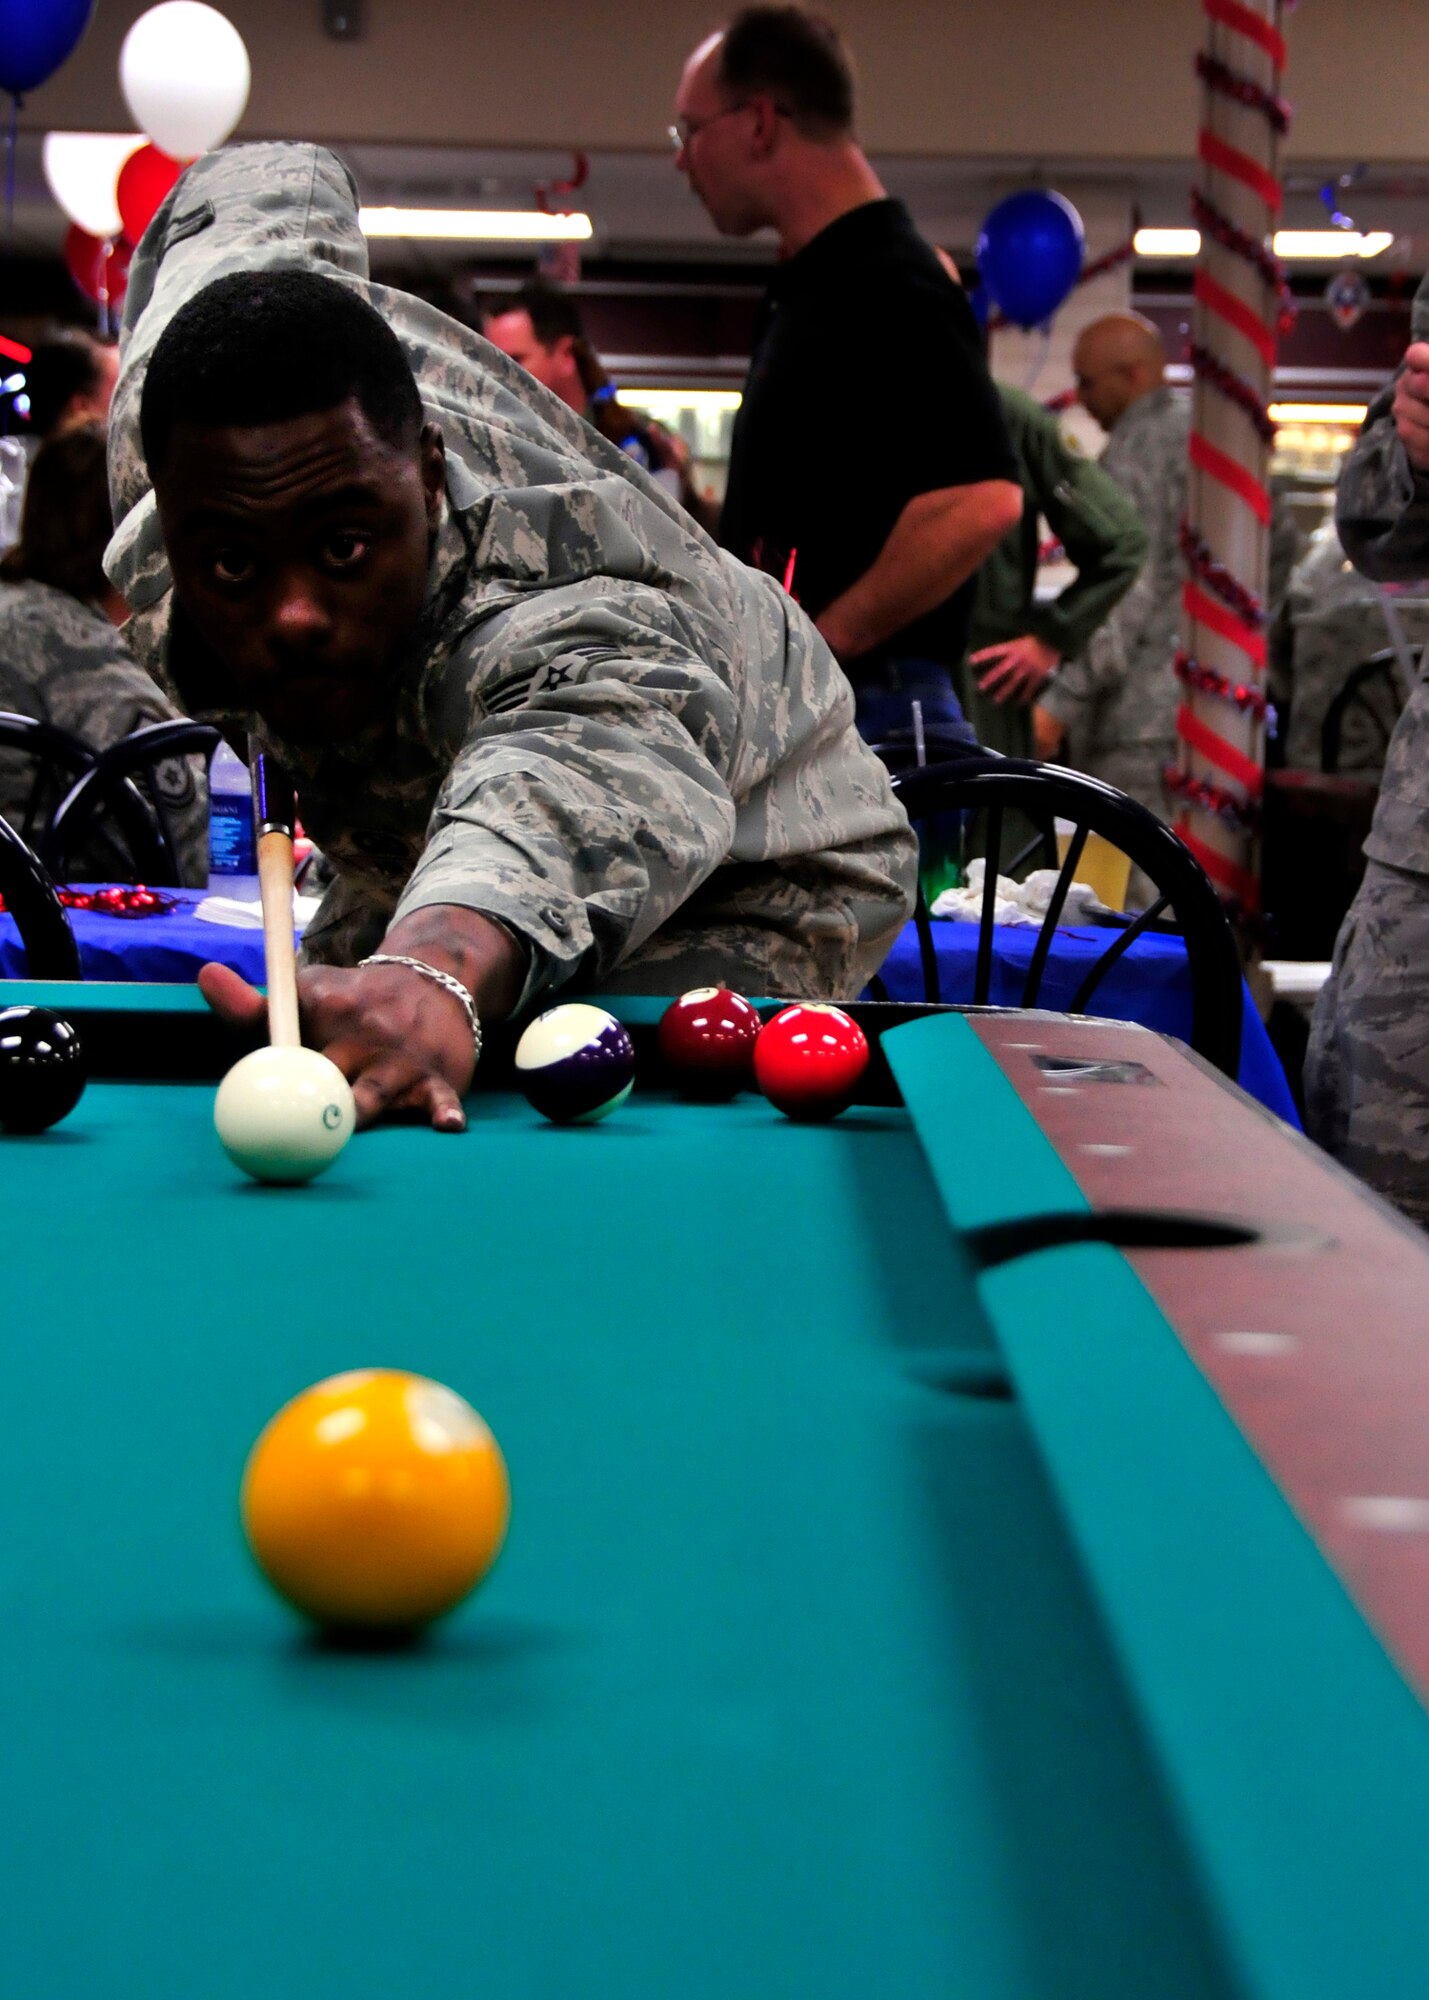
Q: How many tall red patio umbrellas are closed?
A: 0